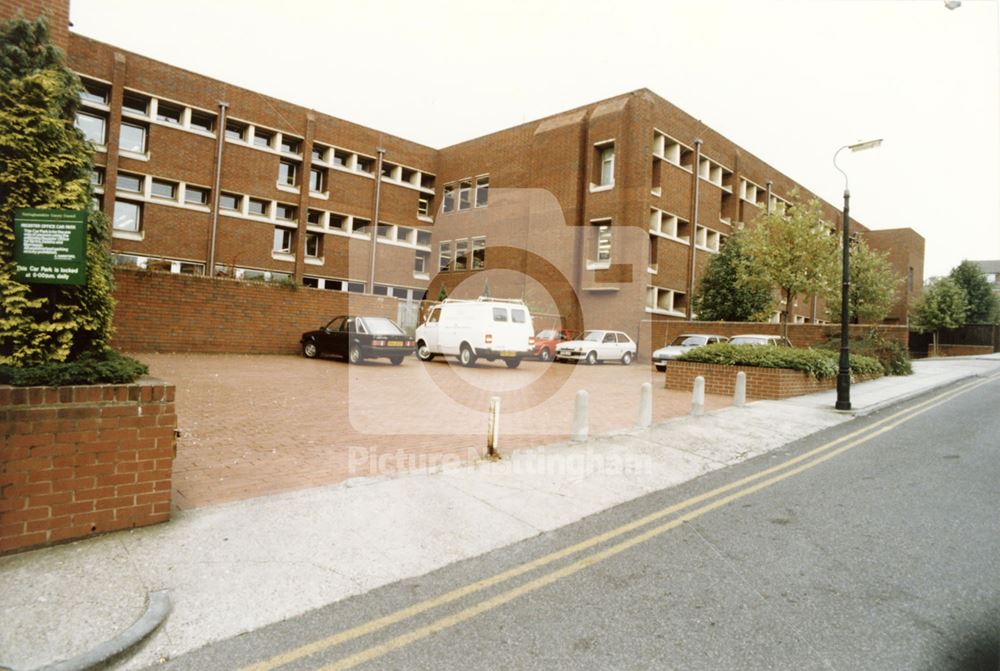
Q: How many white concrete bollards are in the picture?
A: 4